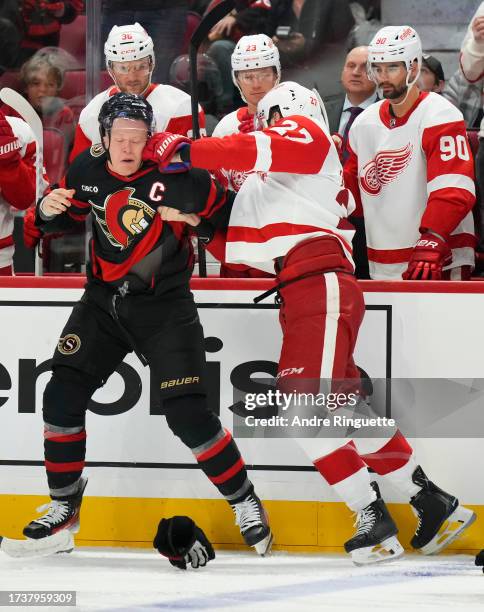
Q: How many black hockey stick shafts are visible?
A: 1